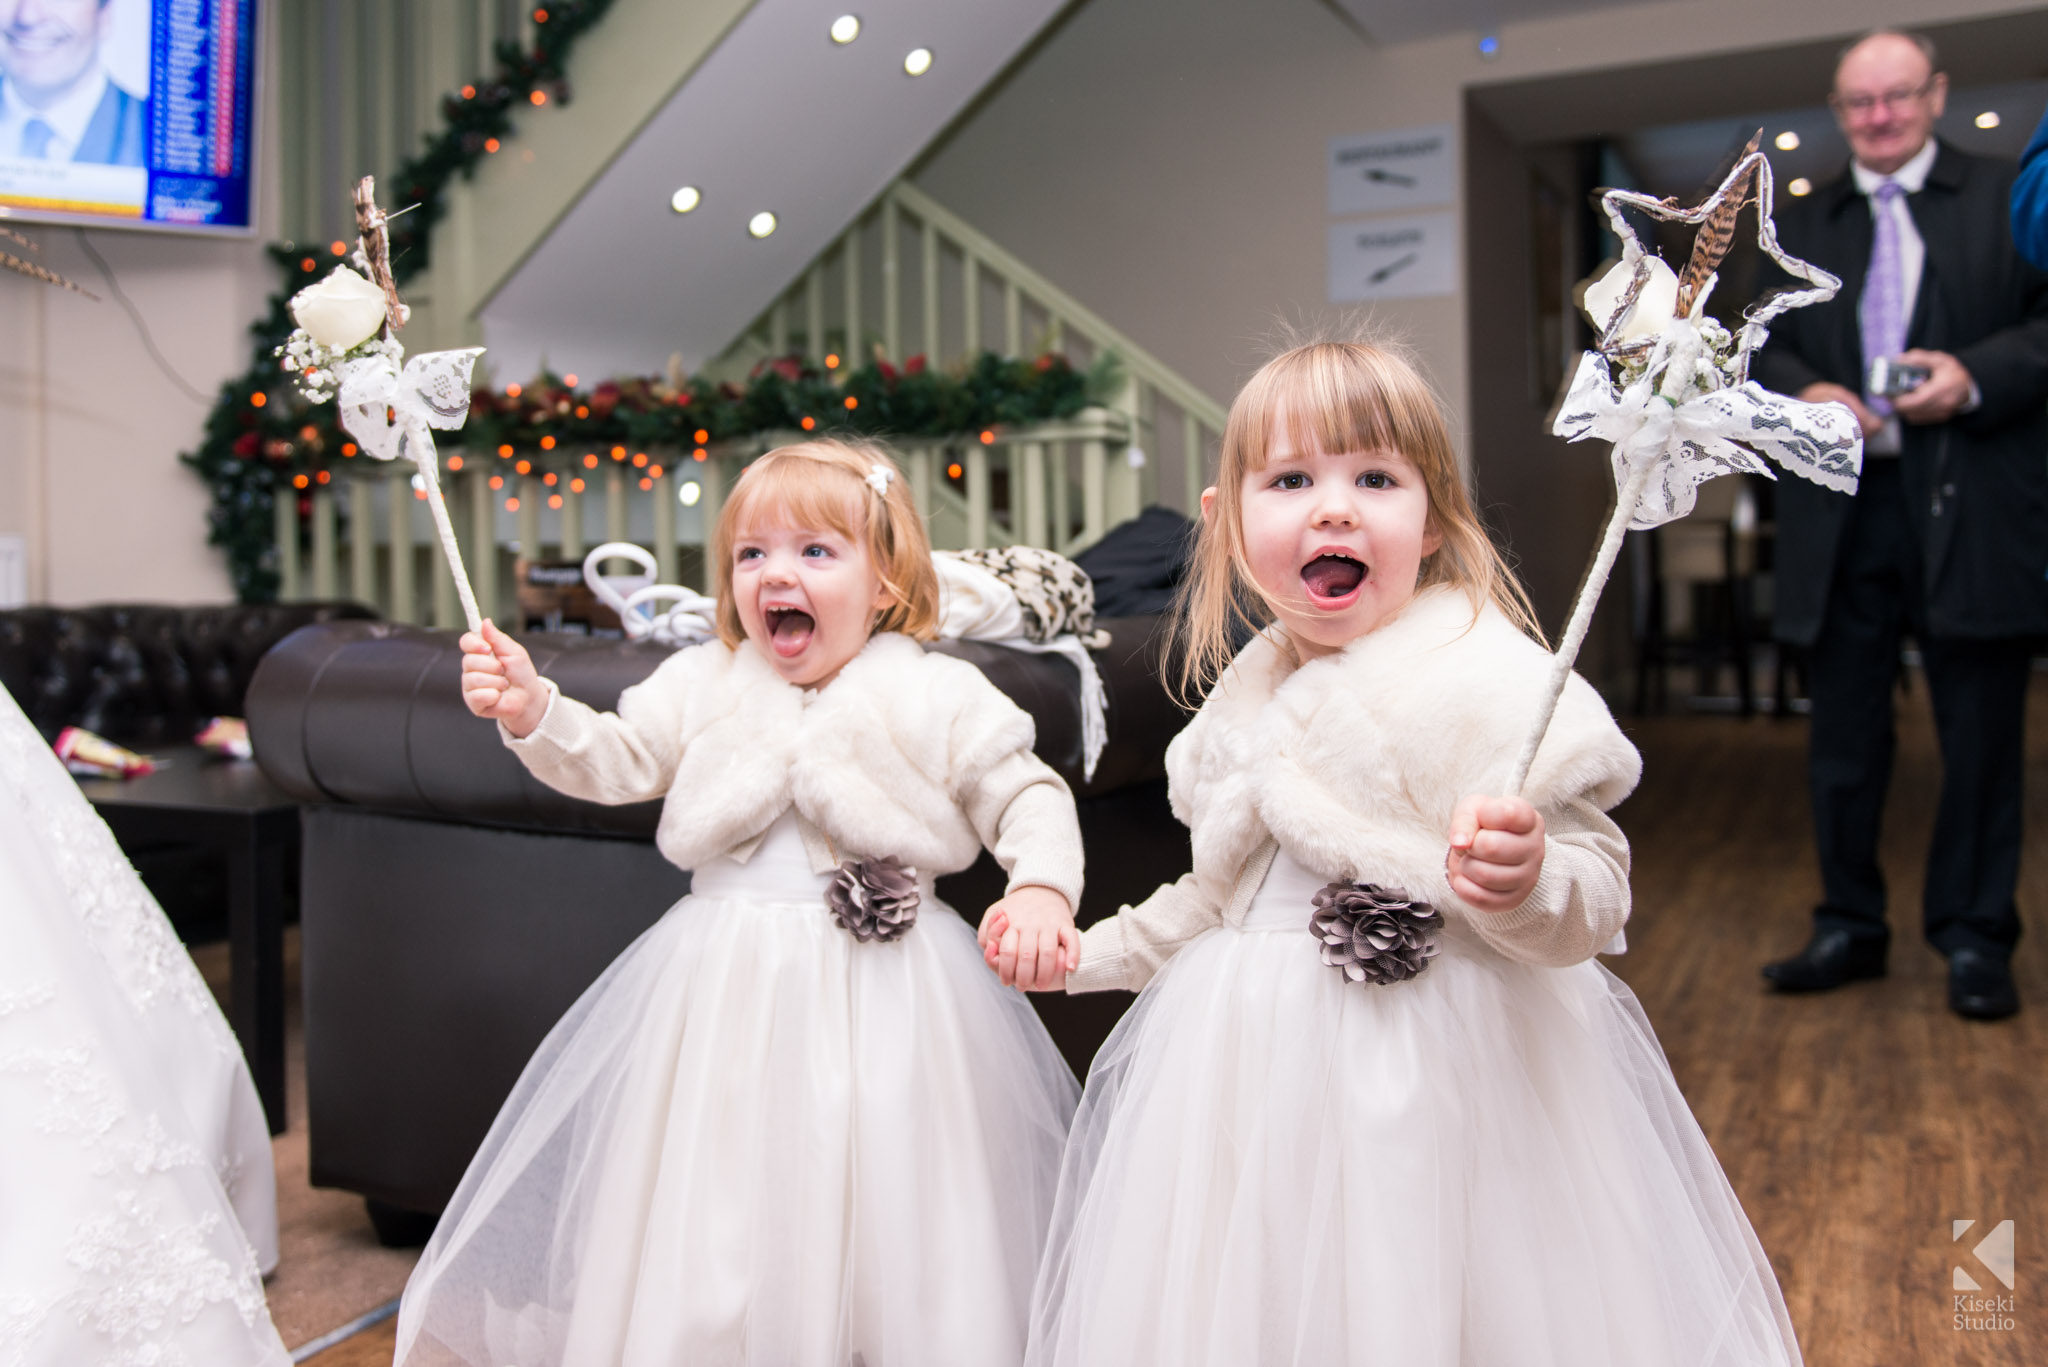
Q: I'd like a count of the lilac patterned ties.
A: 1